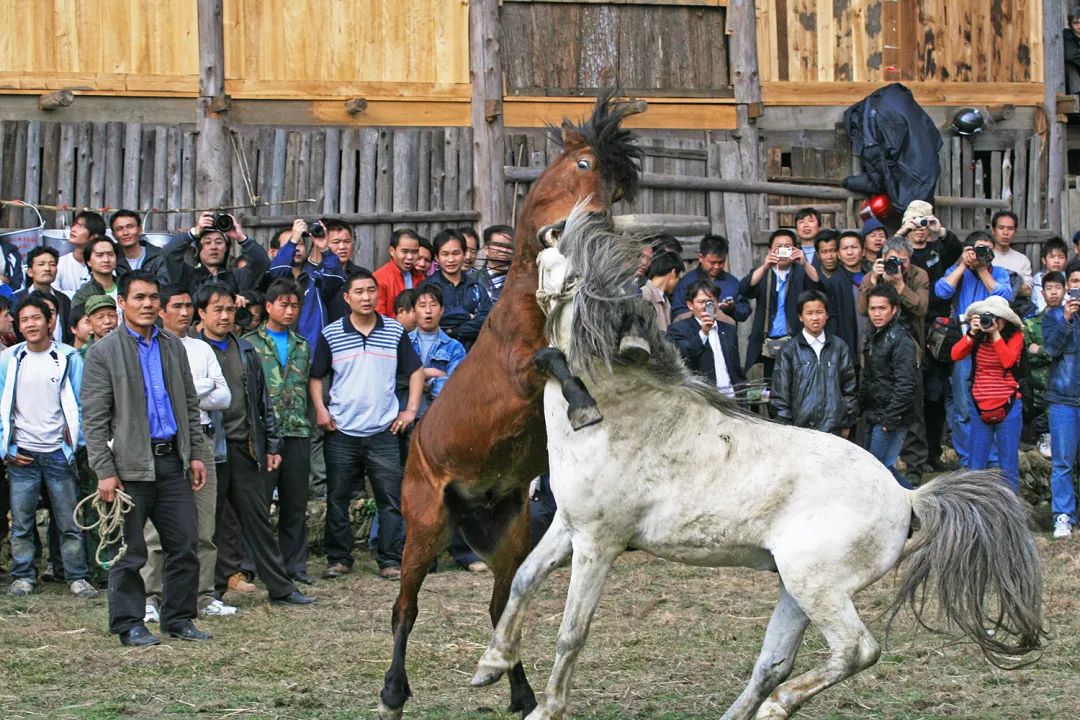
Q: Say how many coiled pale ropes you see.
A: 1